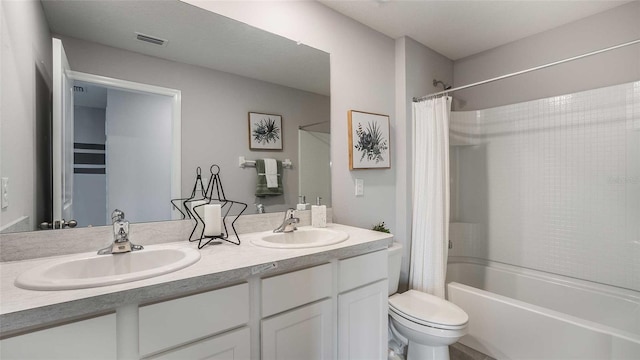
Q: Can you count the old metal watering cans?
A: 0